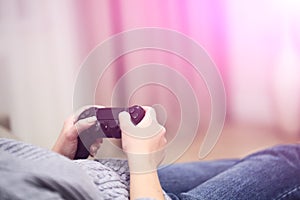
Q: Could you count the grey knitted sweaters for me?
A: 1